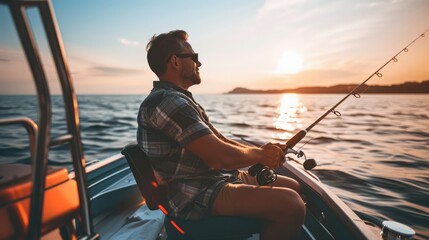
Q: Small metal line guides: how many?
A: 6